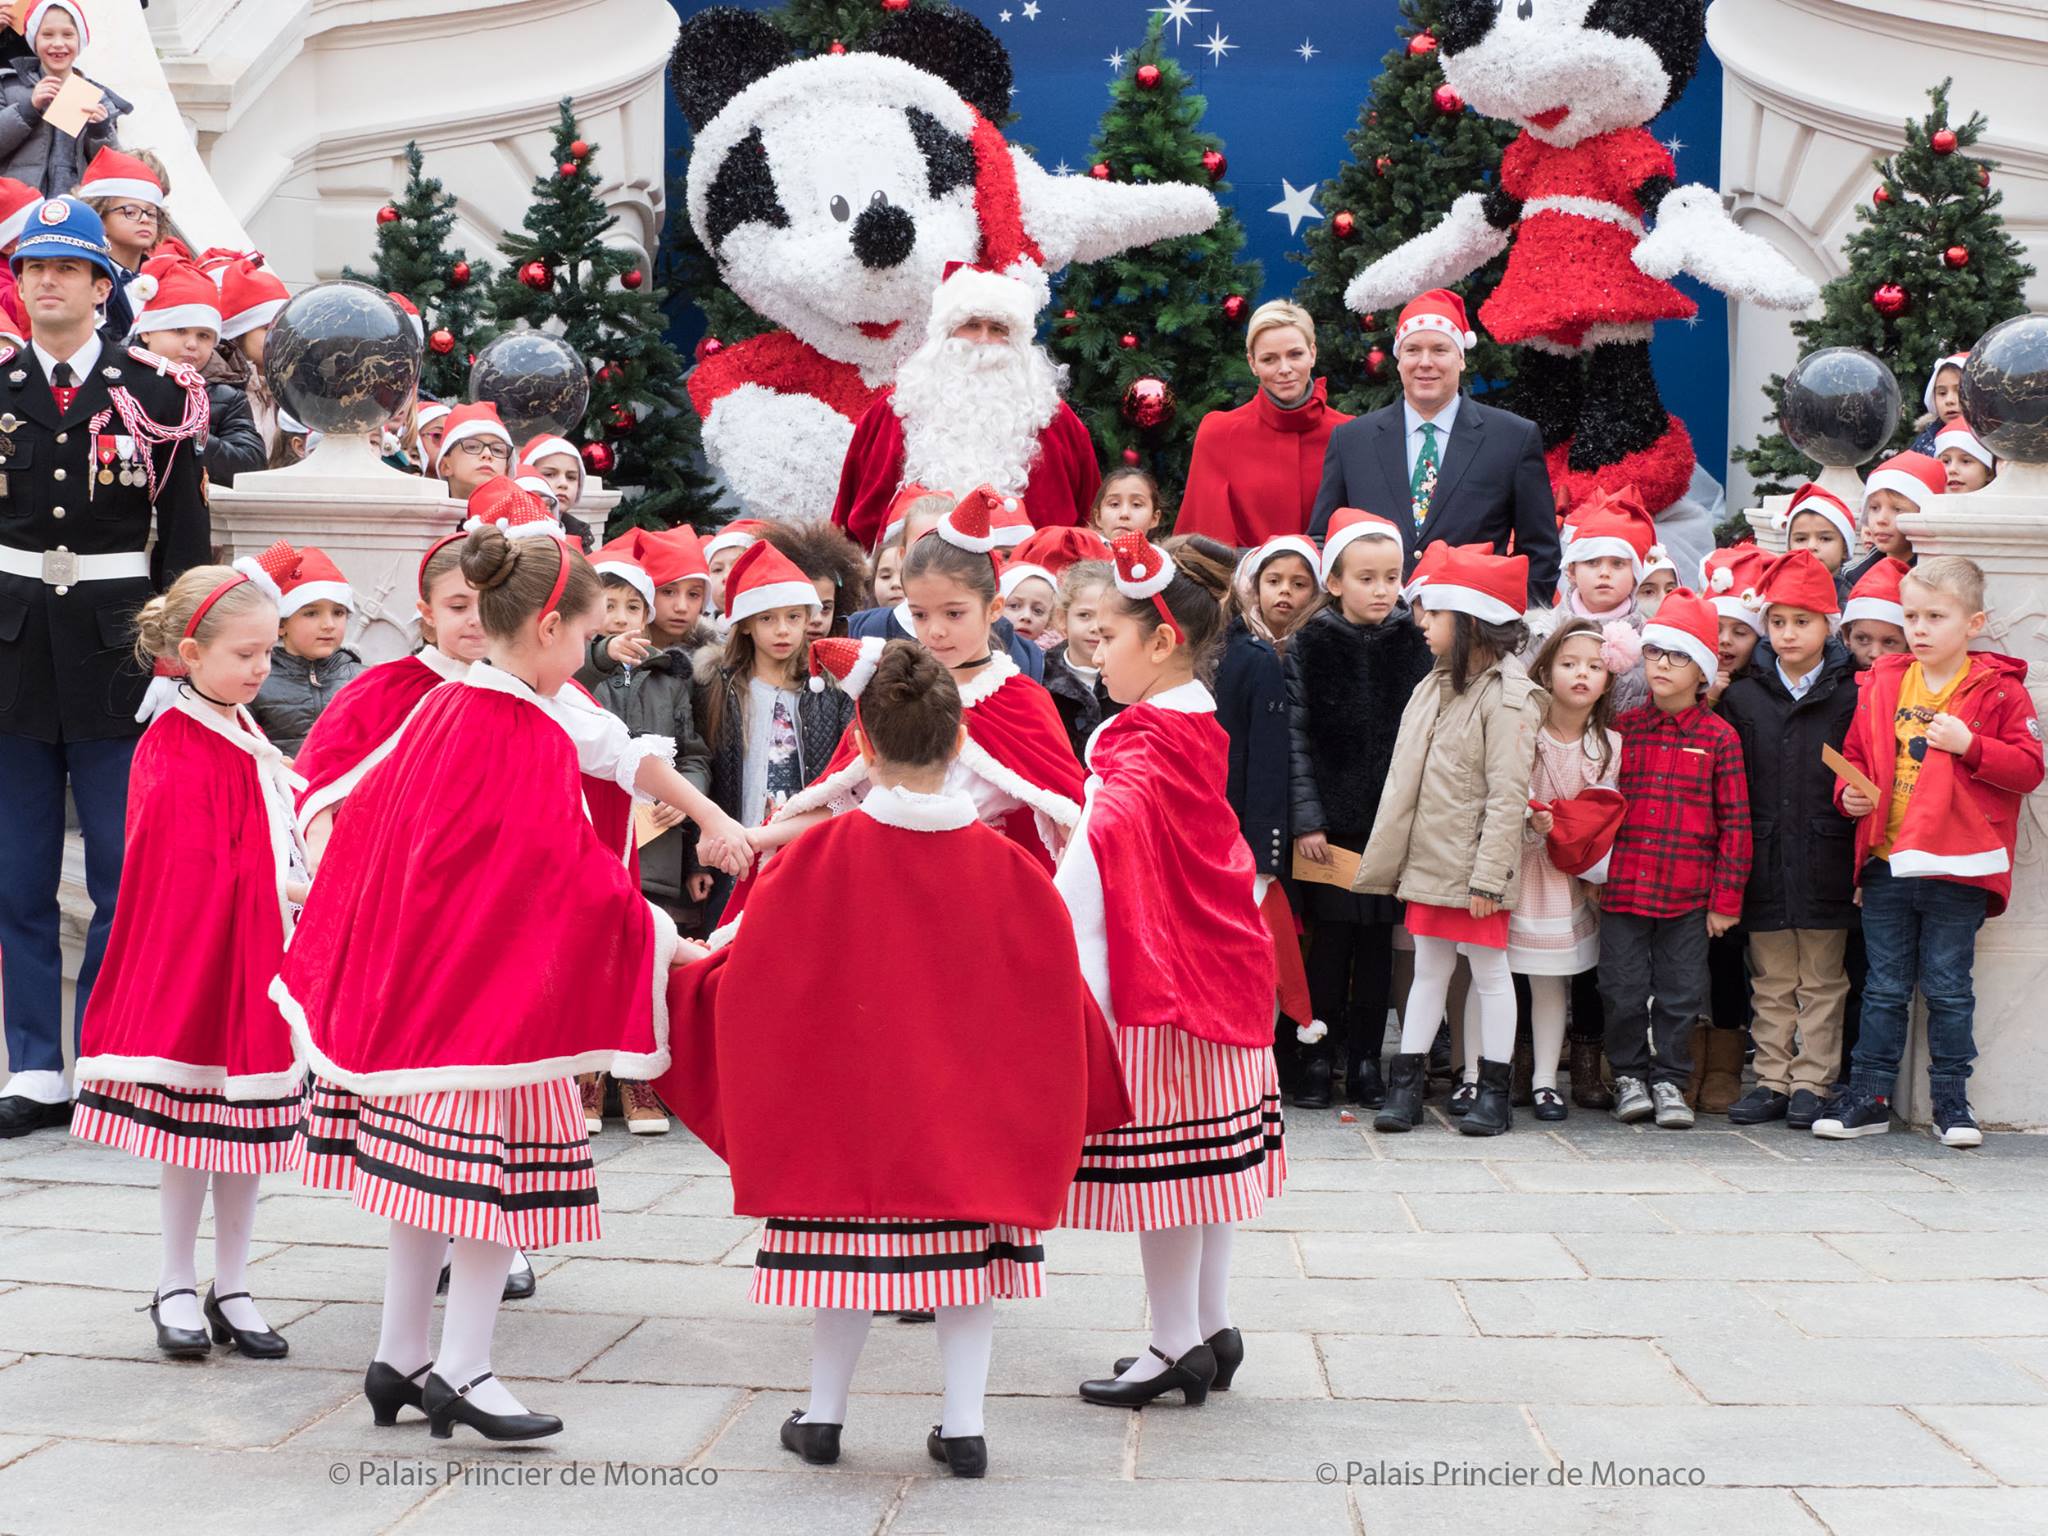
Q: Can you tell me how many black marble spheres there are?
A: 4